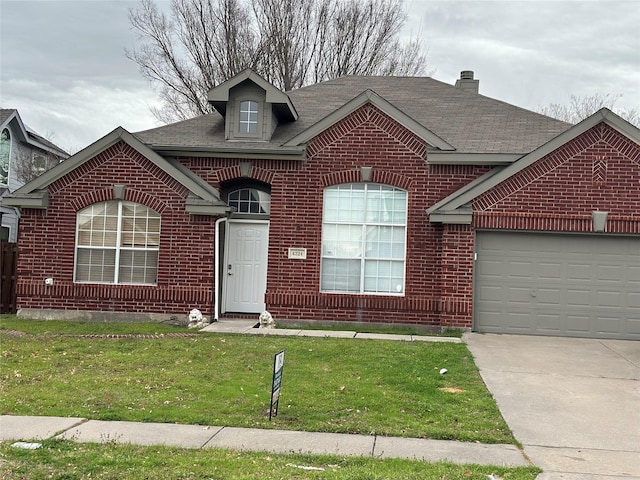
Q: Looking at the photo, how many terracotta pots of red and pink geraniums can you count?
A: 0